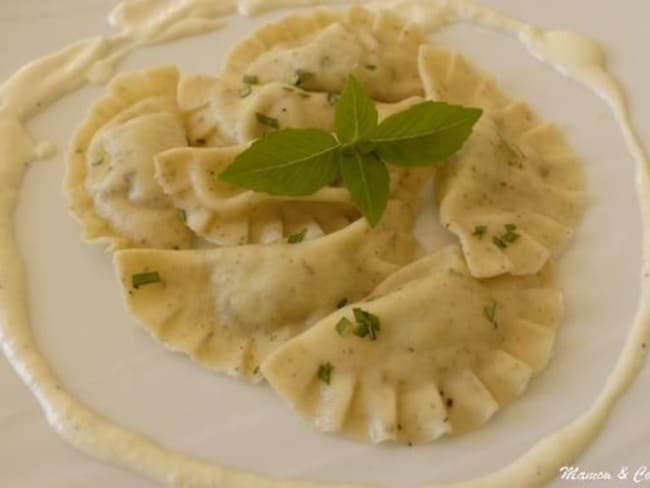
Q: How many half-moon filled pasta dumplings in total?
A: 7